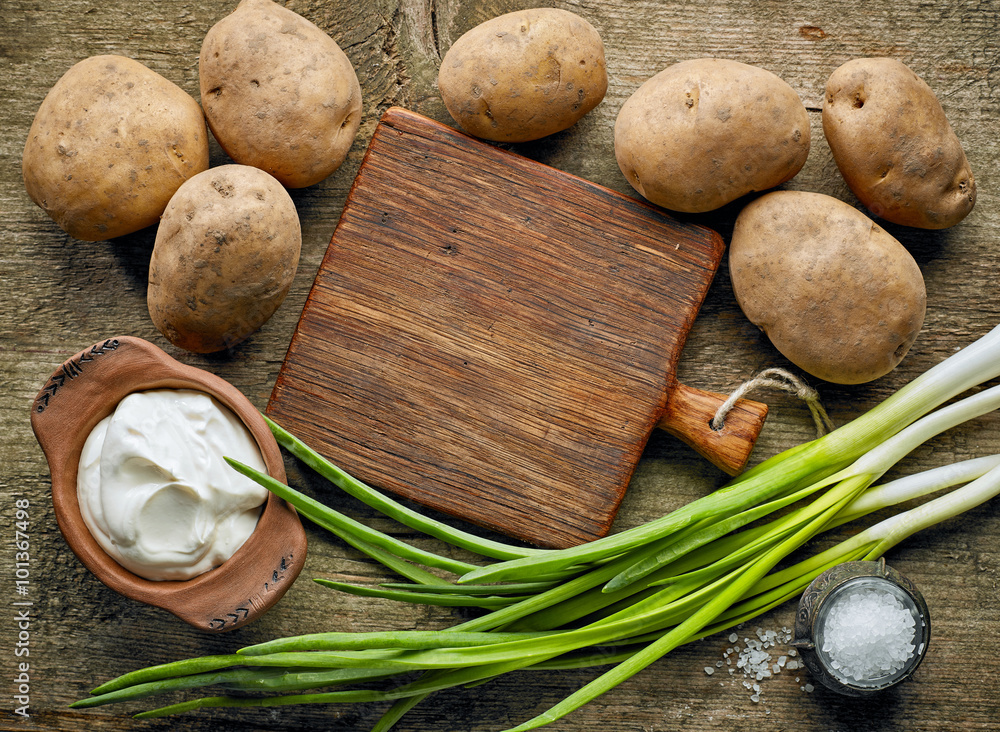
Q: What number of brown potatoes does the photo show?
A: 7